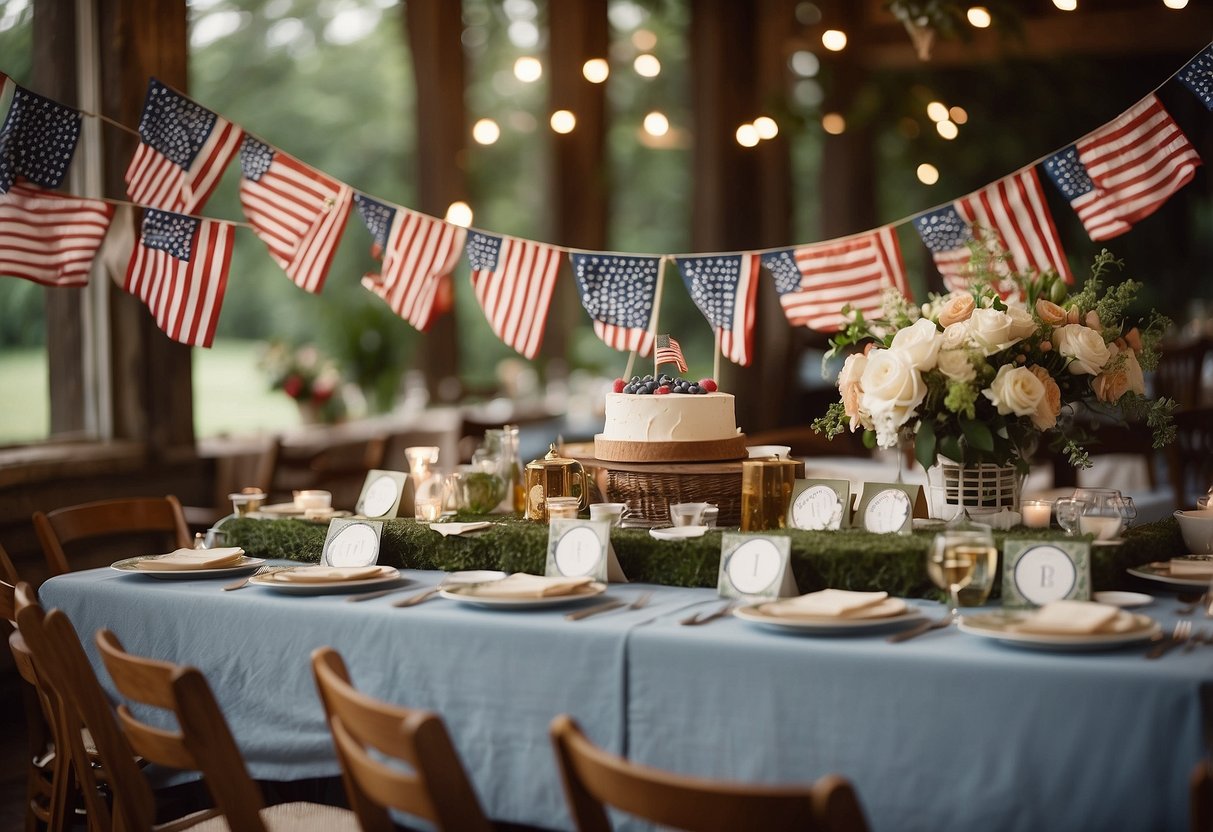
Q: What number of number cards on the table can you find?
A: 7